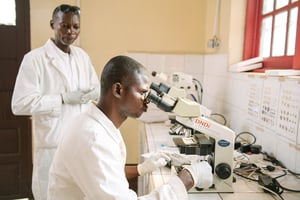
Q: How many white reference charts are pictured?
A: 3